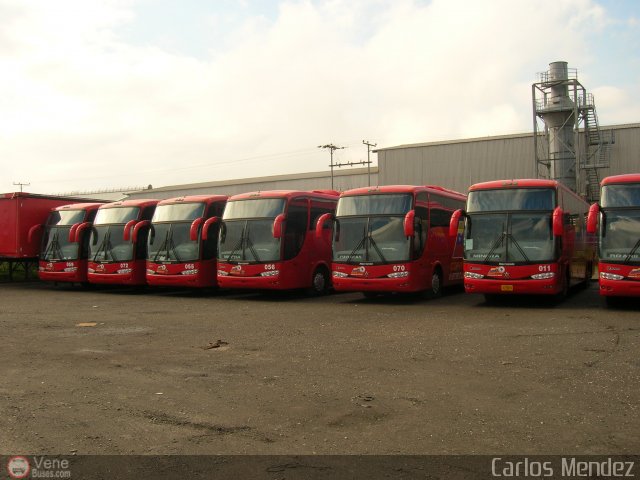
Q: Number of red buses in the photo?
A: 7